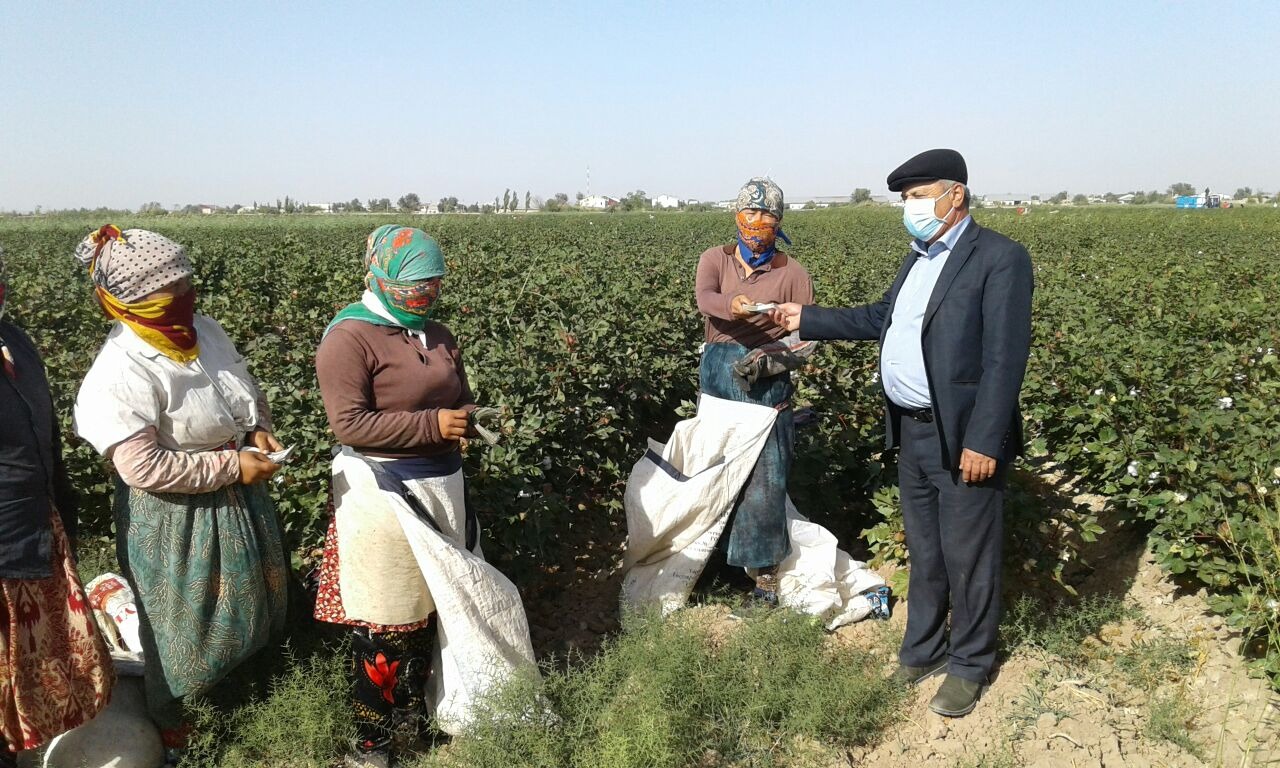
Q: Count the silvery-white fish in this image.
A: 0